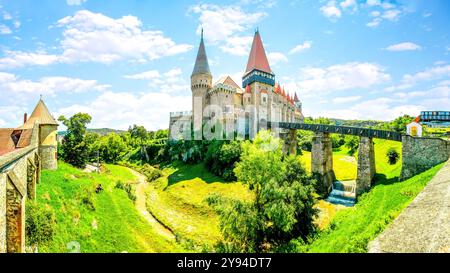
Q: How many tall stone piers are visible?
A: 3